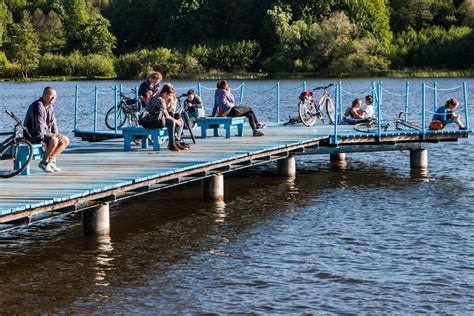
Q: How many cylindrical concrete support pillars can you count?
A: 5